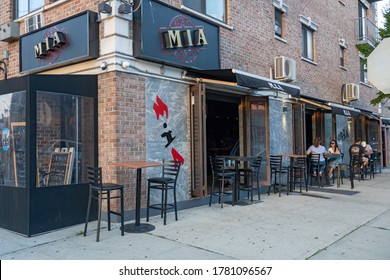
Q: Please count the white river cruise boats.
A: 0